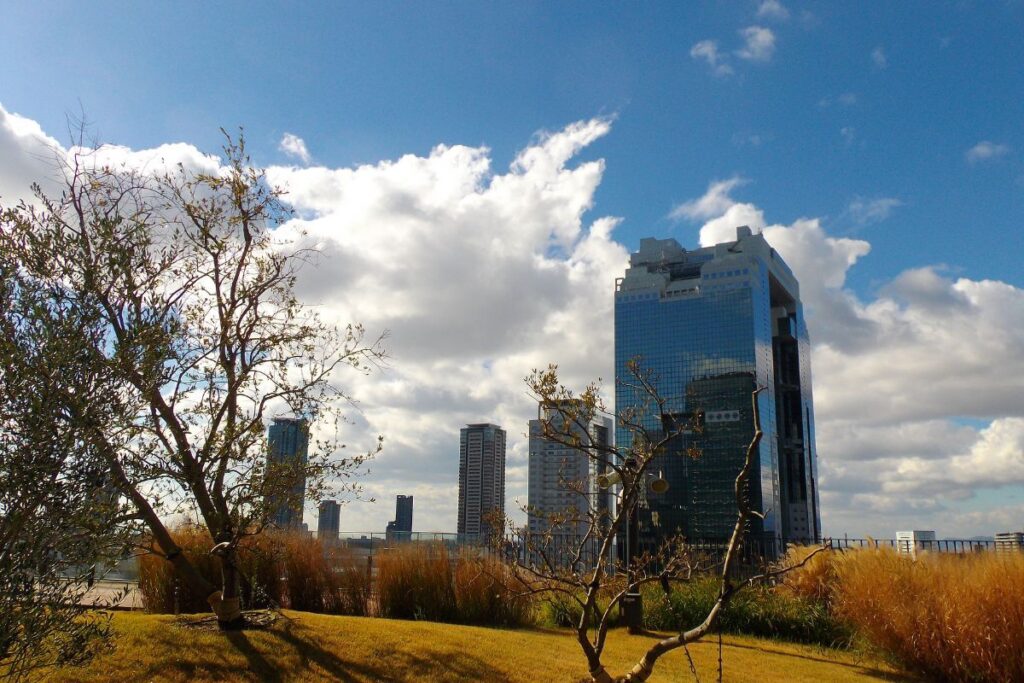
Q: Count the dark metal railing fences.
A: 1